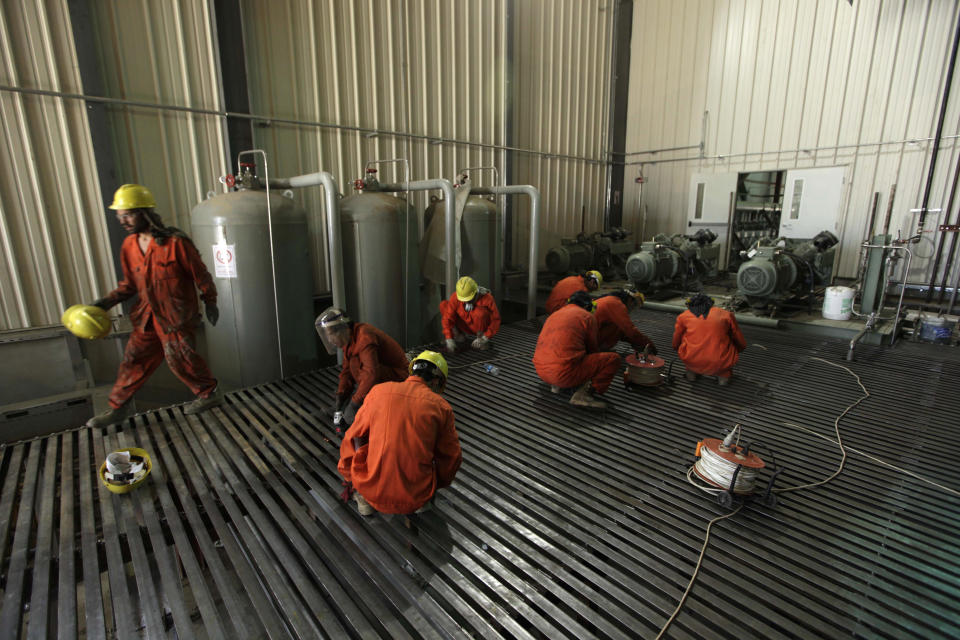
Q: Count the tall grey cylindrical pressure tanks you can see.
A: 3